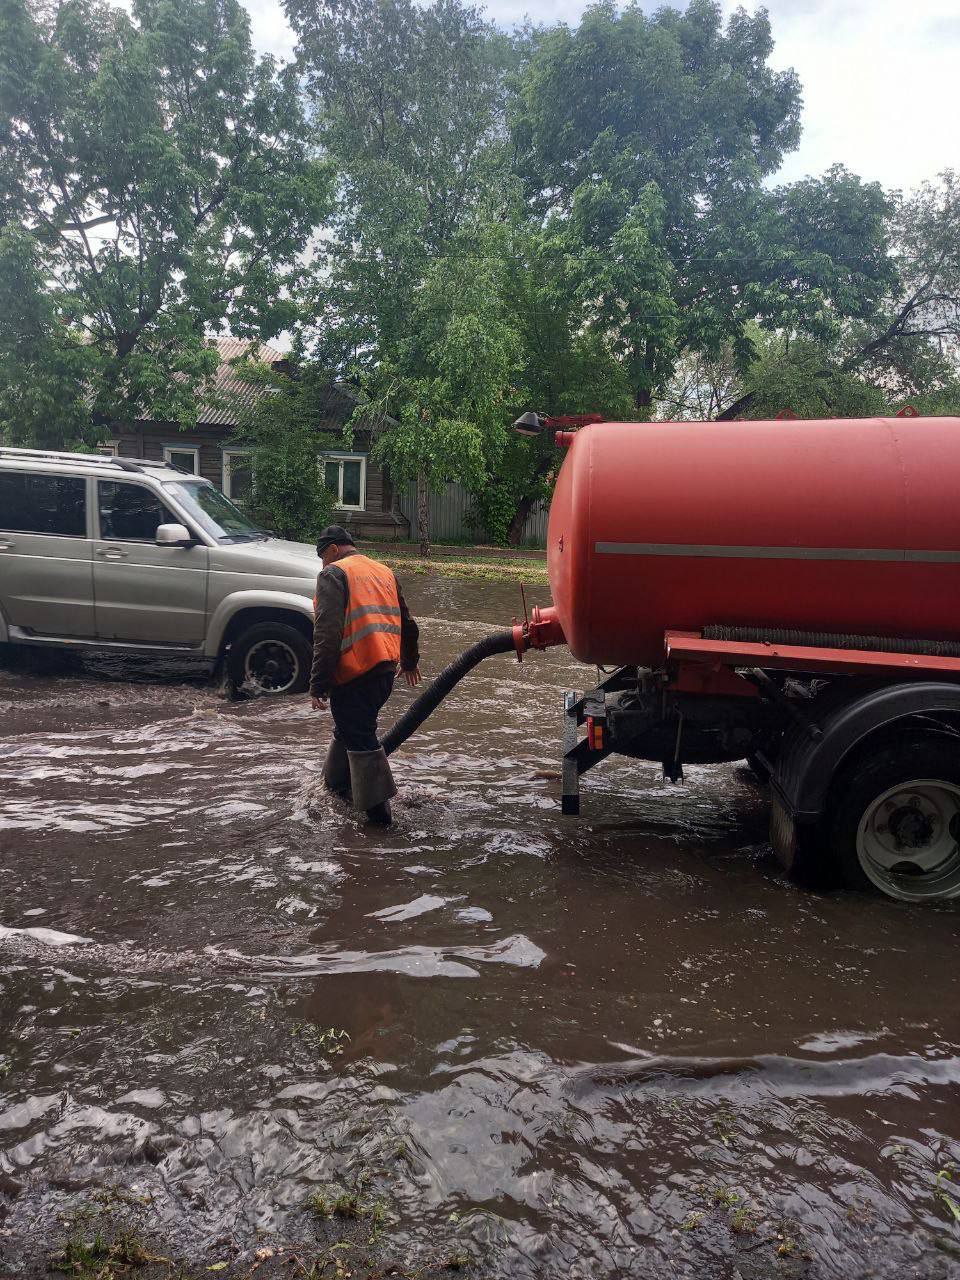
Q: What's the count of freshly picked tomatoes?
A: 0